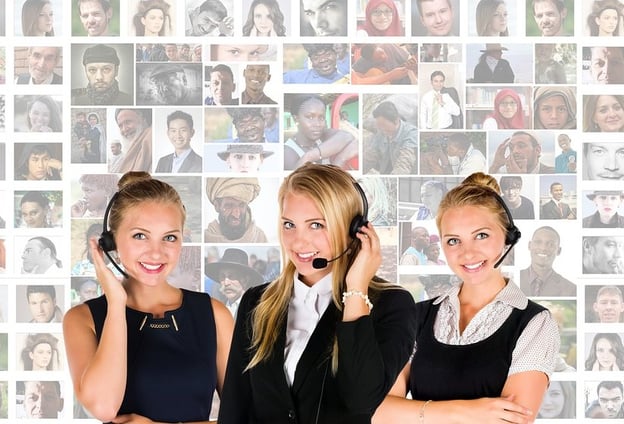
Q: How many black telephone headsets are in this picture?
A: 3